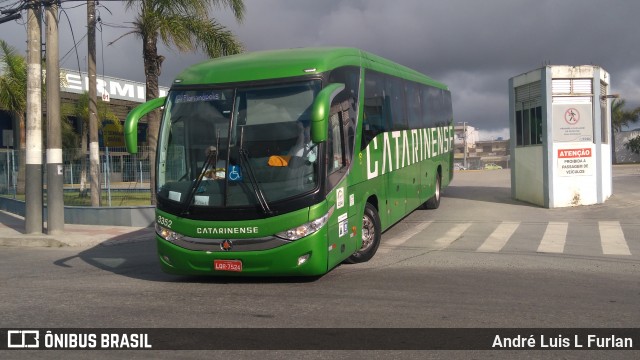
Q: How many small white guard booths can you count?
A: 1